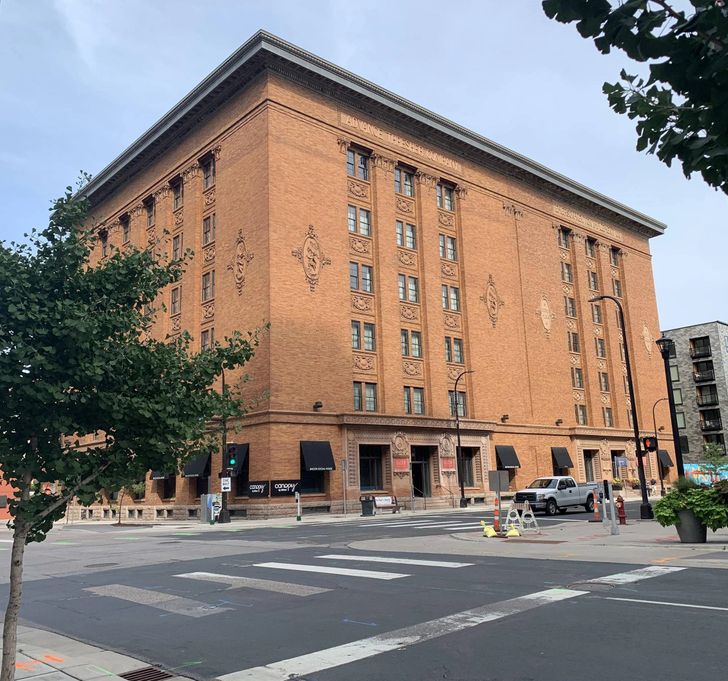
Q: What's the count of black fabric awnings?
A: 7